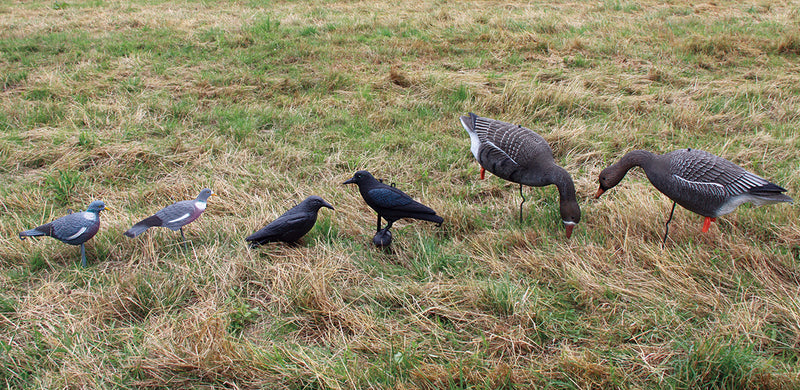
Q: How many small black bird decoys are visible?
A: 2